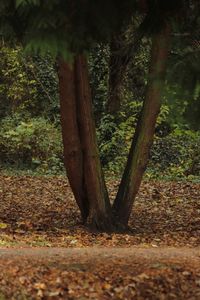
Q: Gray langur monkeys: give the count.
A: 0